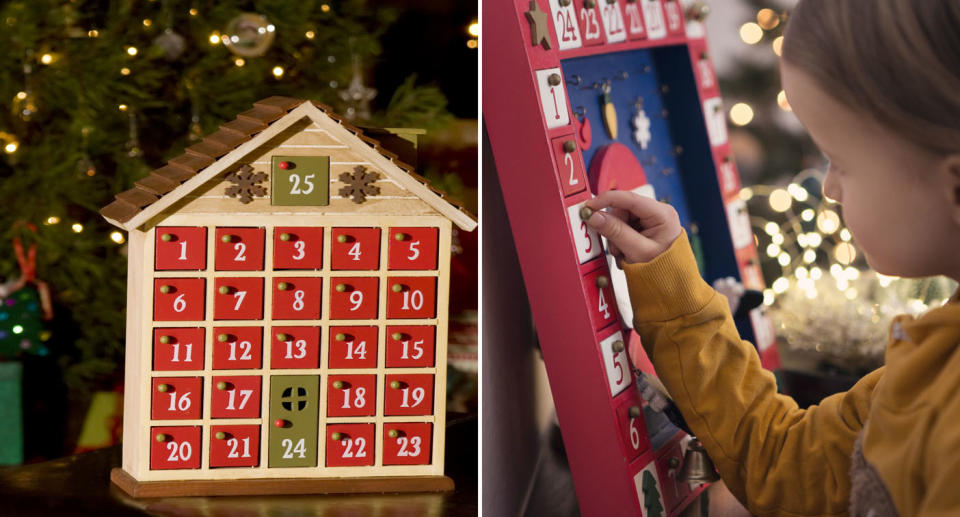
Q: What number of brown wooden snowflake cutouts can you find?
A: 2